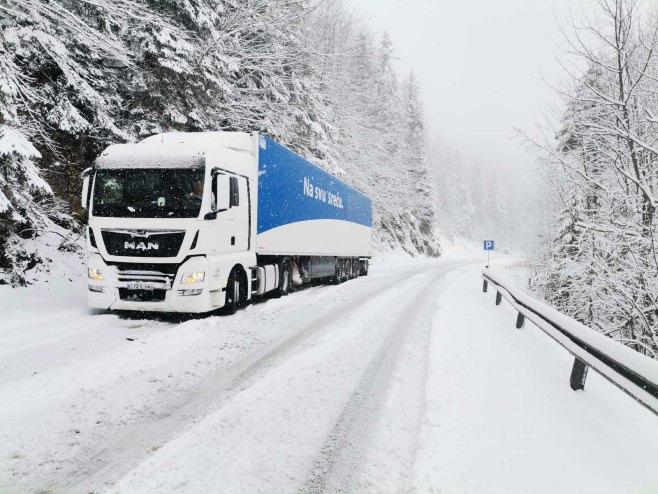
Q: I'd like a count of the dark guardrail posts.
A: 4